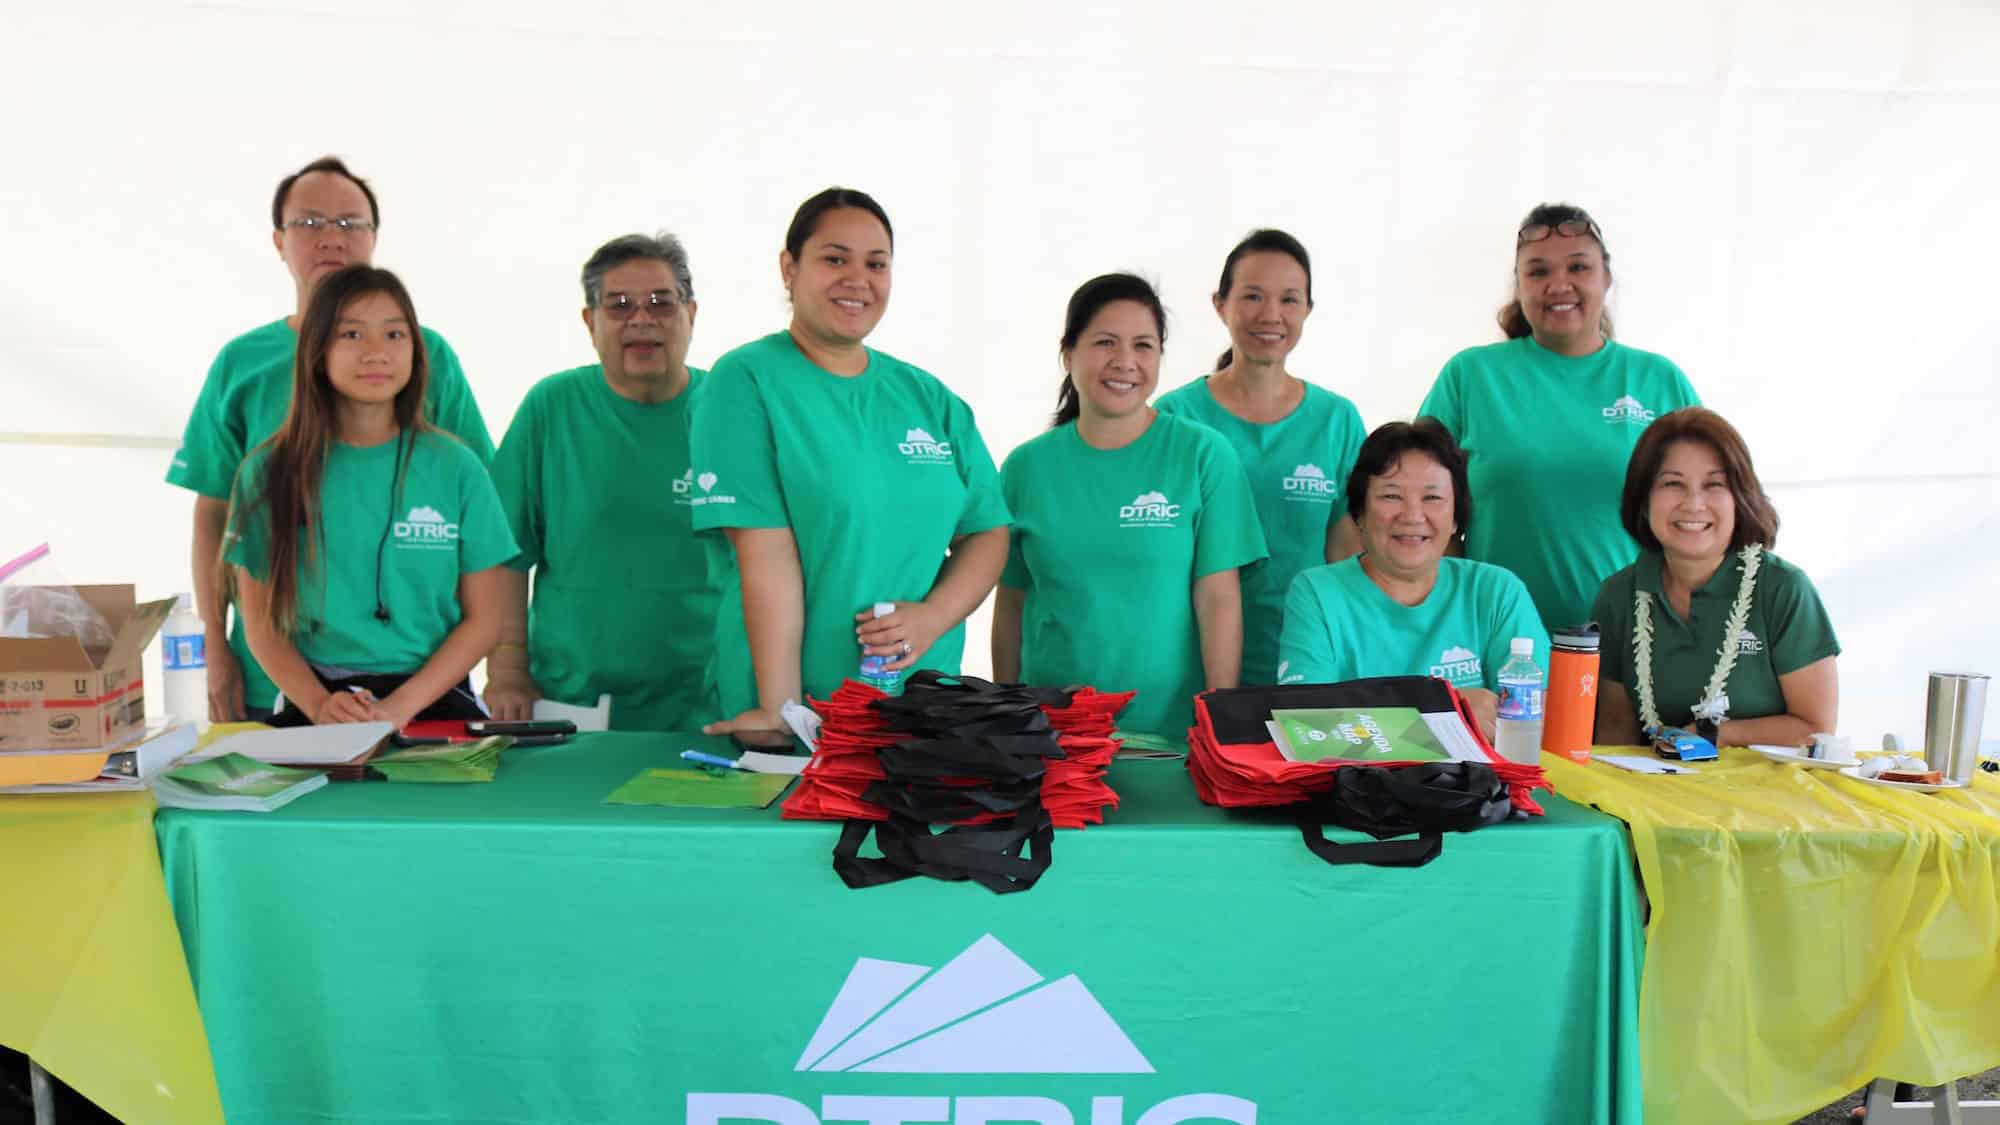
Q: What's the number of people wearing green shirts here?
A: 9